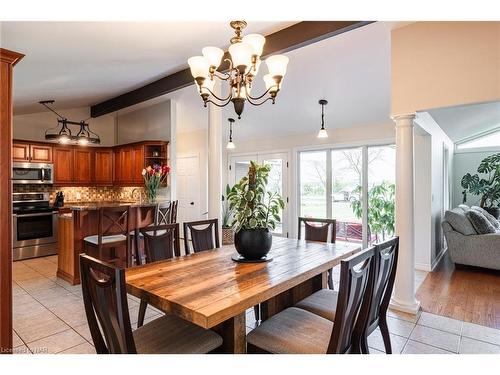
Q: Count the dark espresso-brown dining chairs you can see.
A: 6